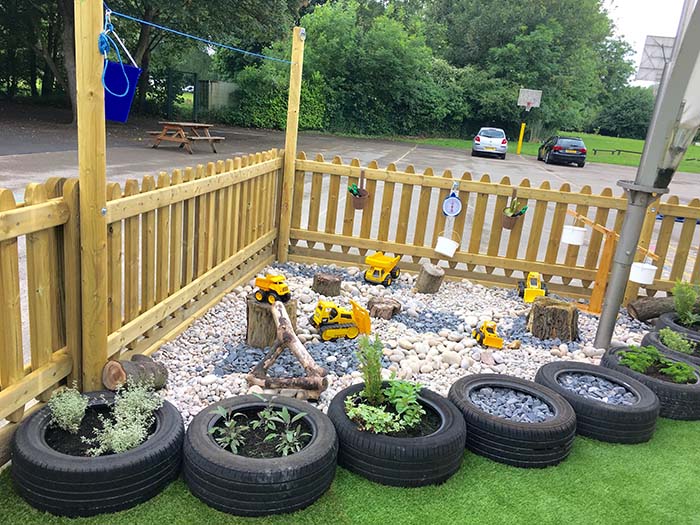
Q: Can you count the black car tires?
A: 8